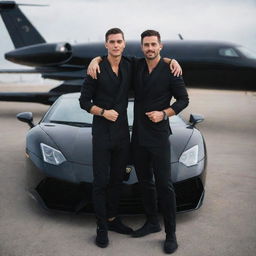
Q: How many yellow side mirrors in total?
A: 0